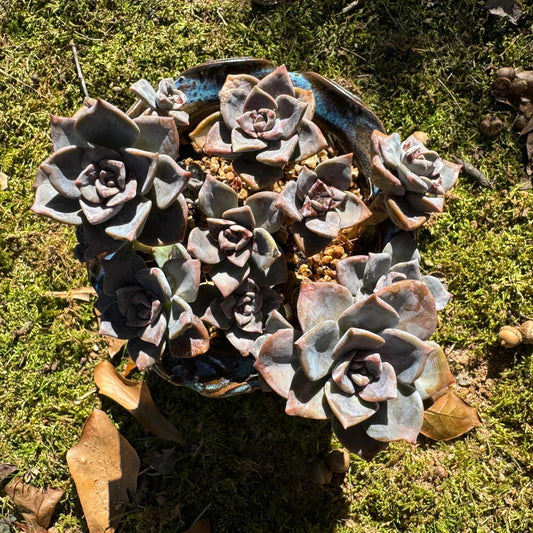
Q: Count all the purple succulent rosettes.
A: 10